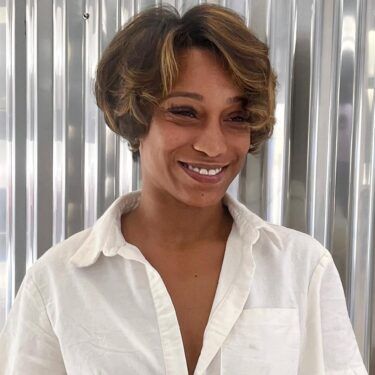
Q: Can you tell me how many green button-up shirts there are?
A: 0